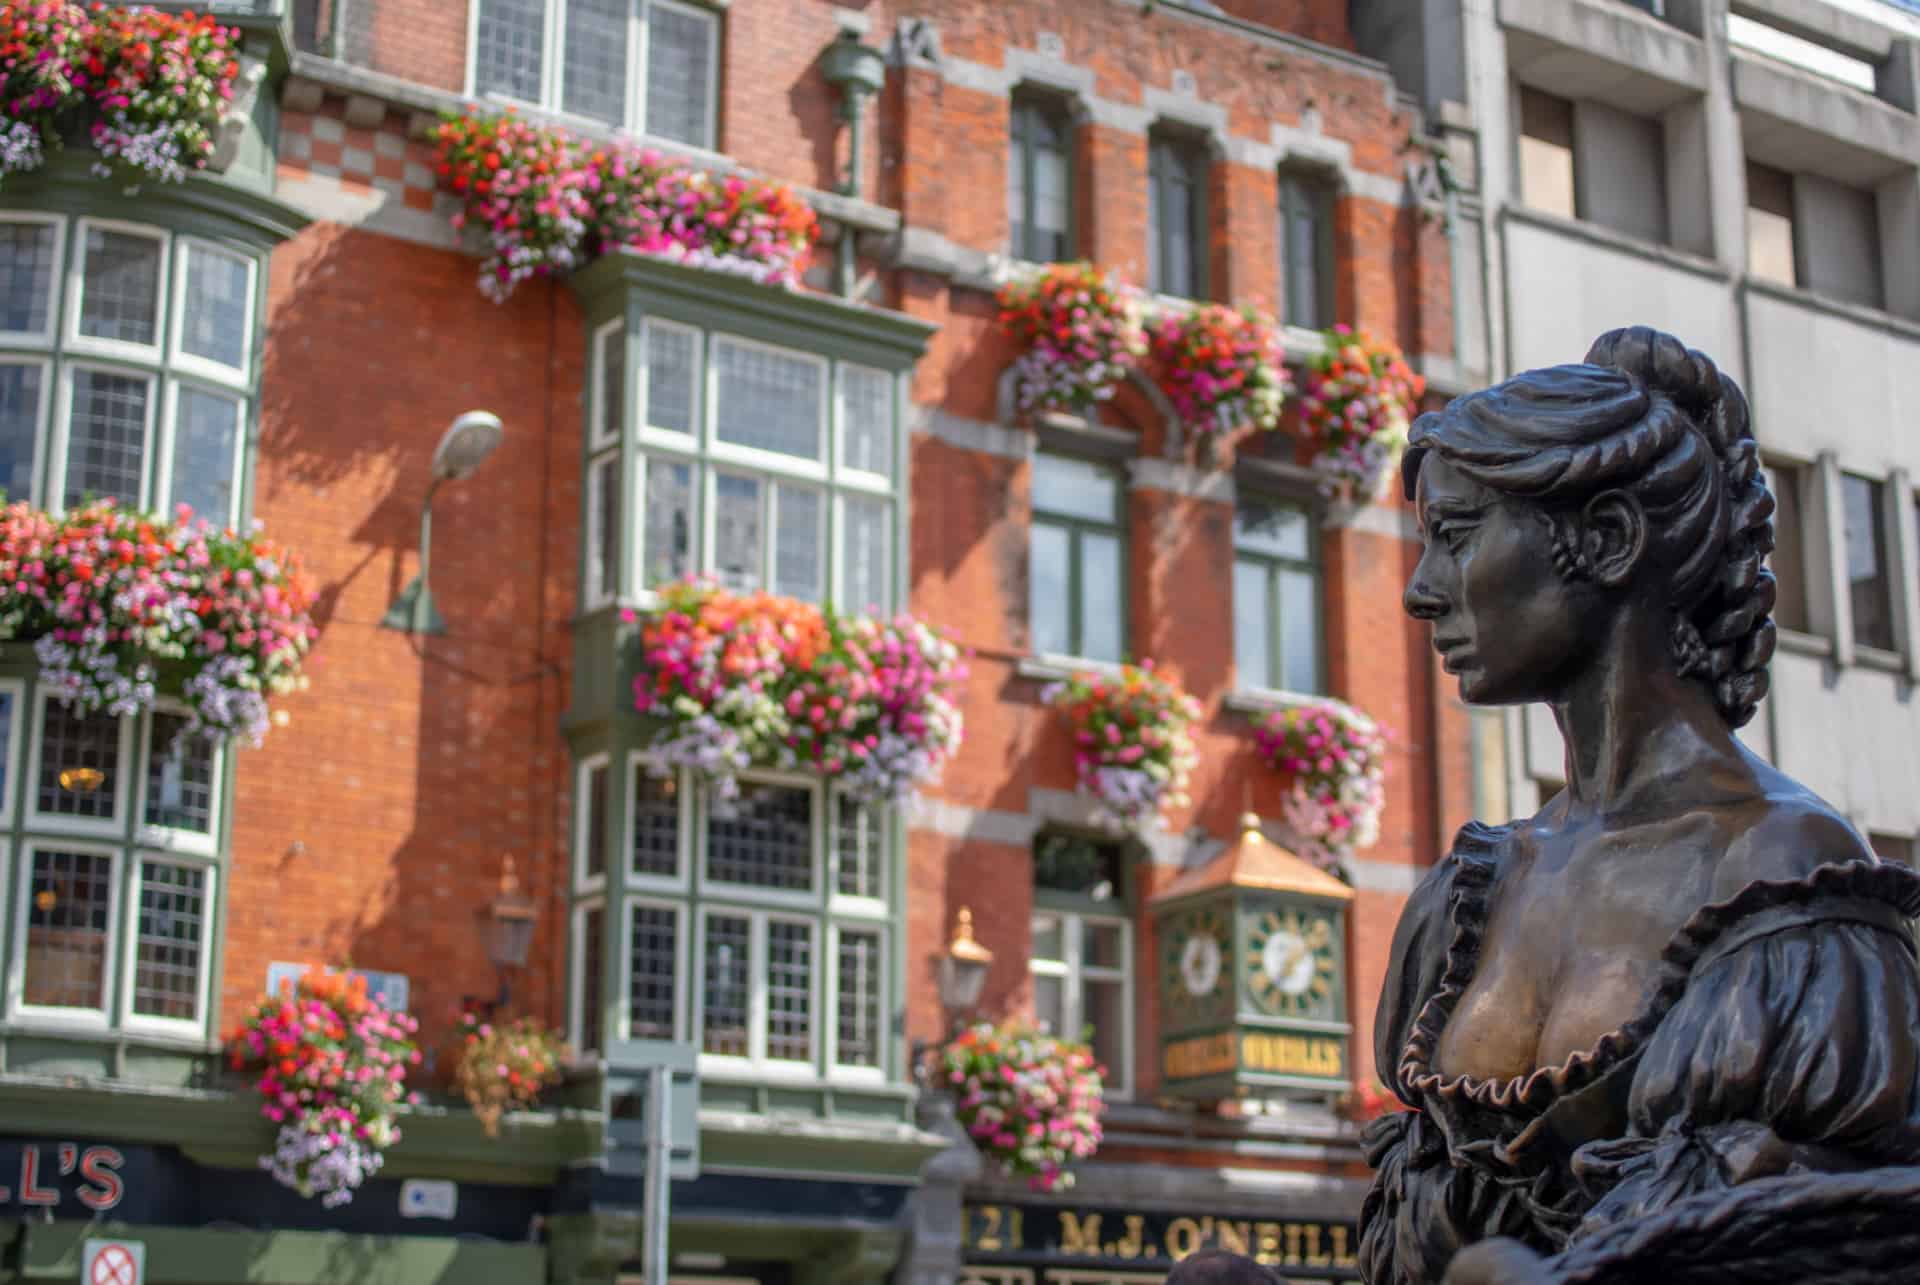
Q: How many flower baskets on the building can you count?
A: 12